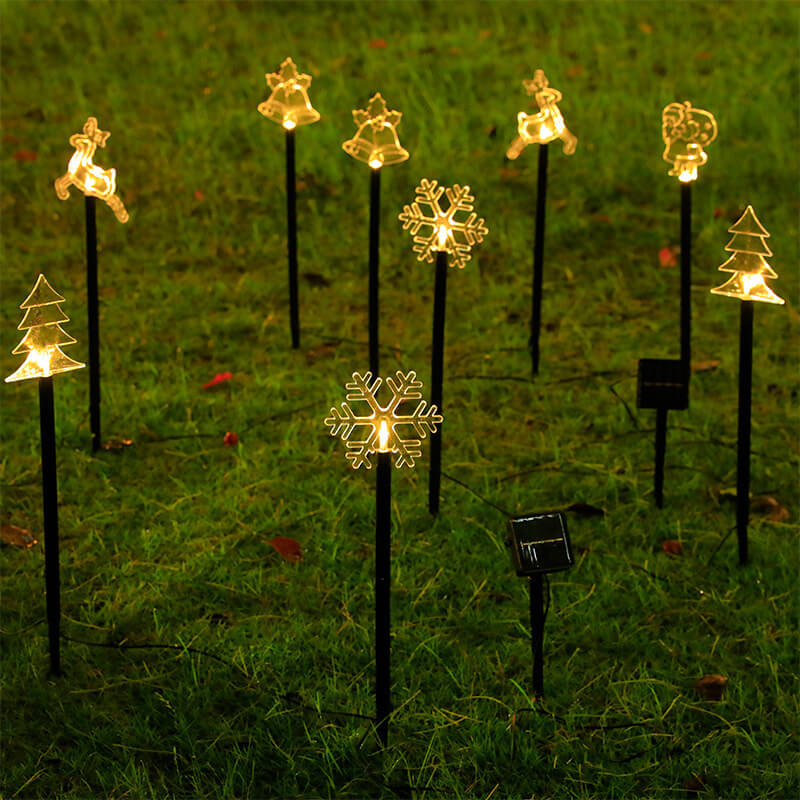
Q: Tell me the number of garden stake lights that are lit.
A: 9